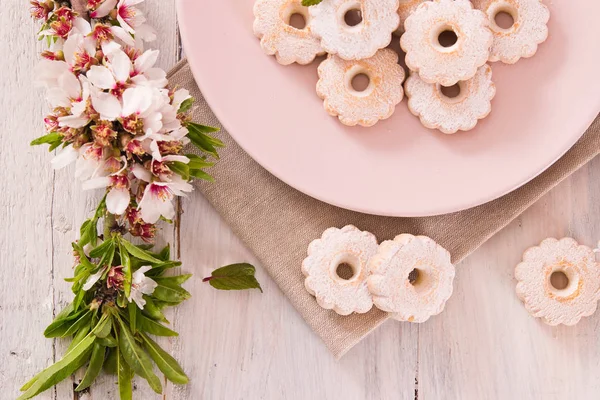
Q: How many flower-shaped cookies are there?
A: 10